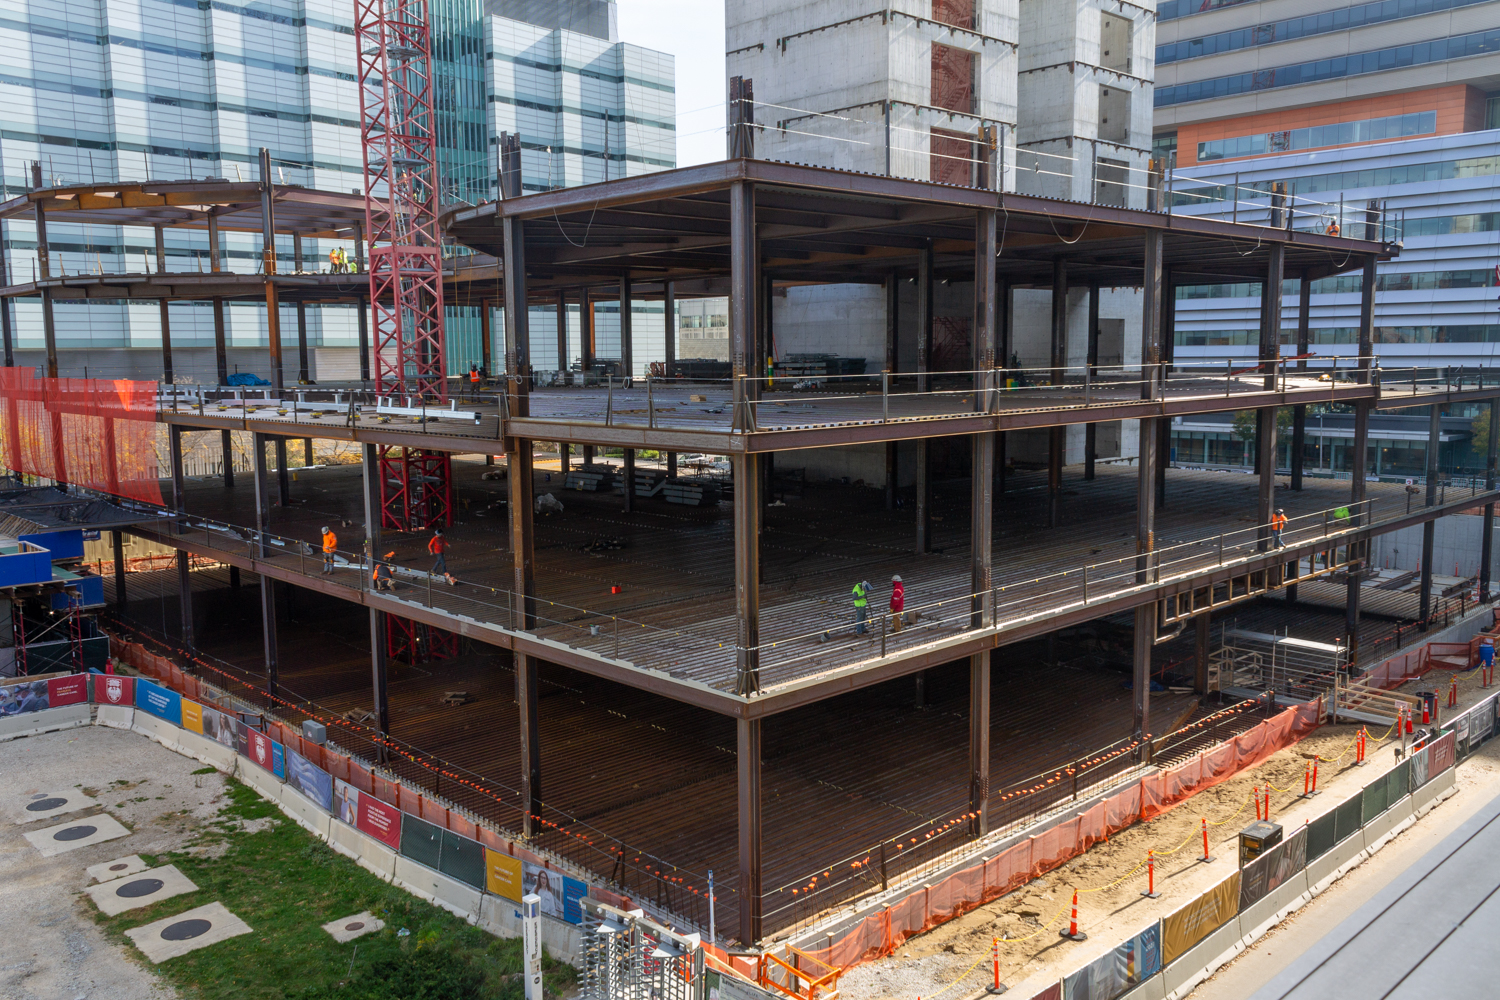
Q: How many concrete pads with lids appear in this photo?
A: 6